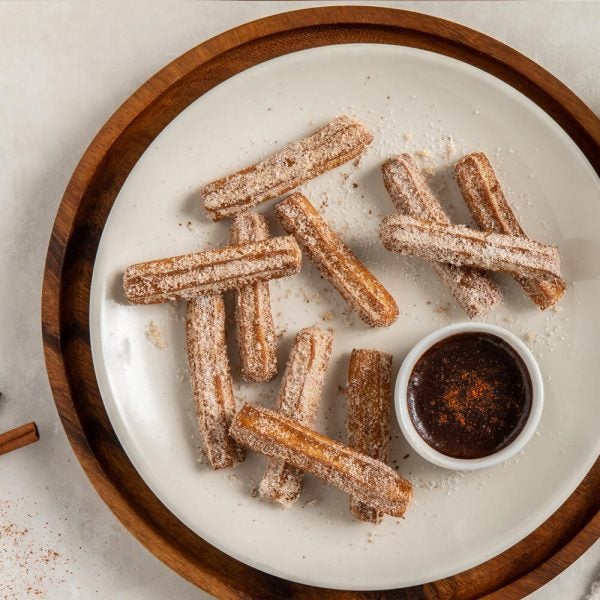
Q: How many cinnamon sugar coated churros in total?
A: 11